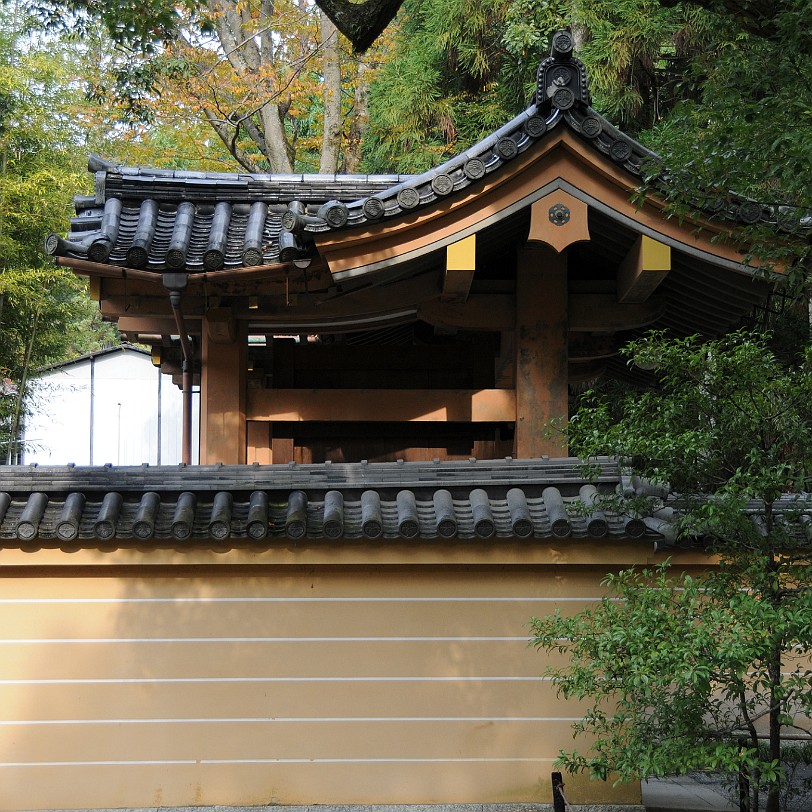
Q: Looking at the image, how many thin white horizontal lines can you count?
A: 5